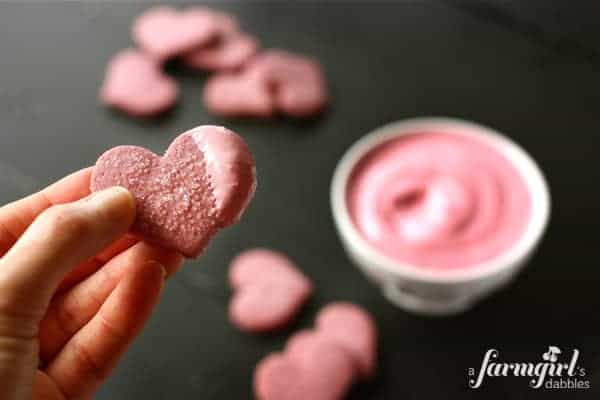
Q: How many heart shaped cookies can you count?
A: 9